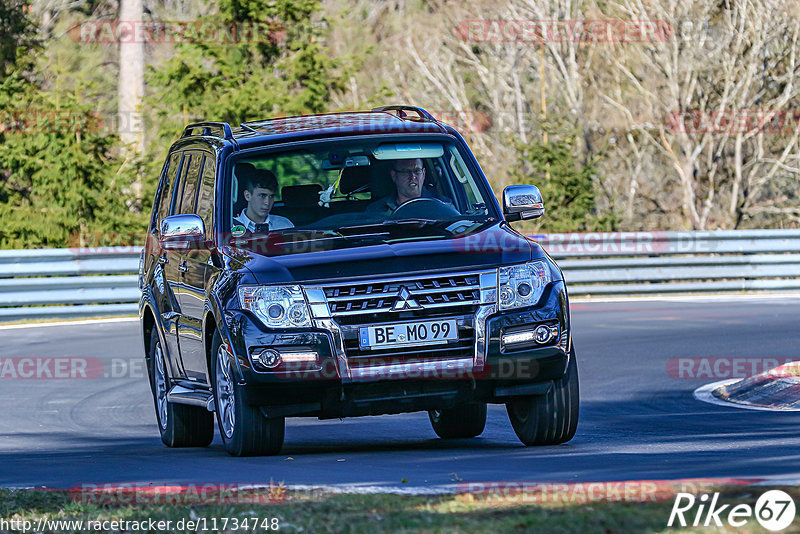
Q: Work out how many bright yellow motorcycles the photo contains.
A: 0